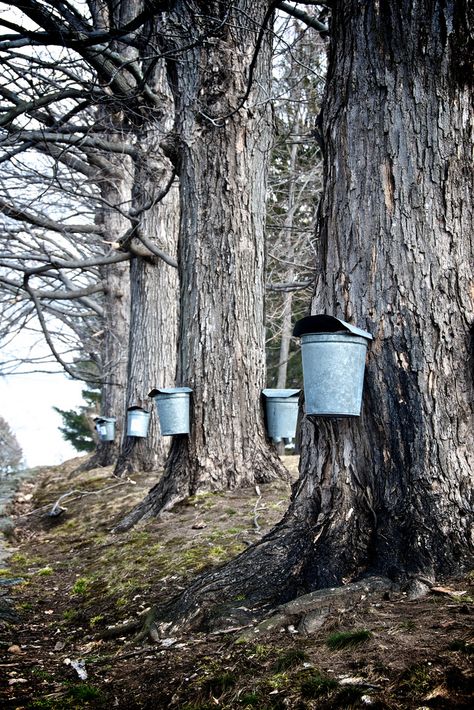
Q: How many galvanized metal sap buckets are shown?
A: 5